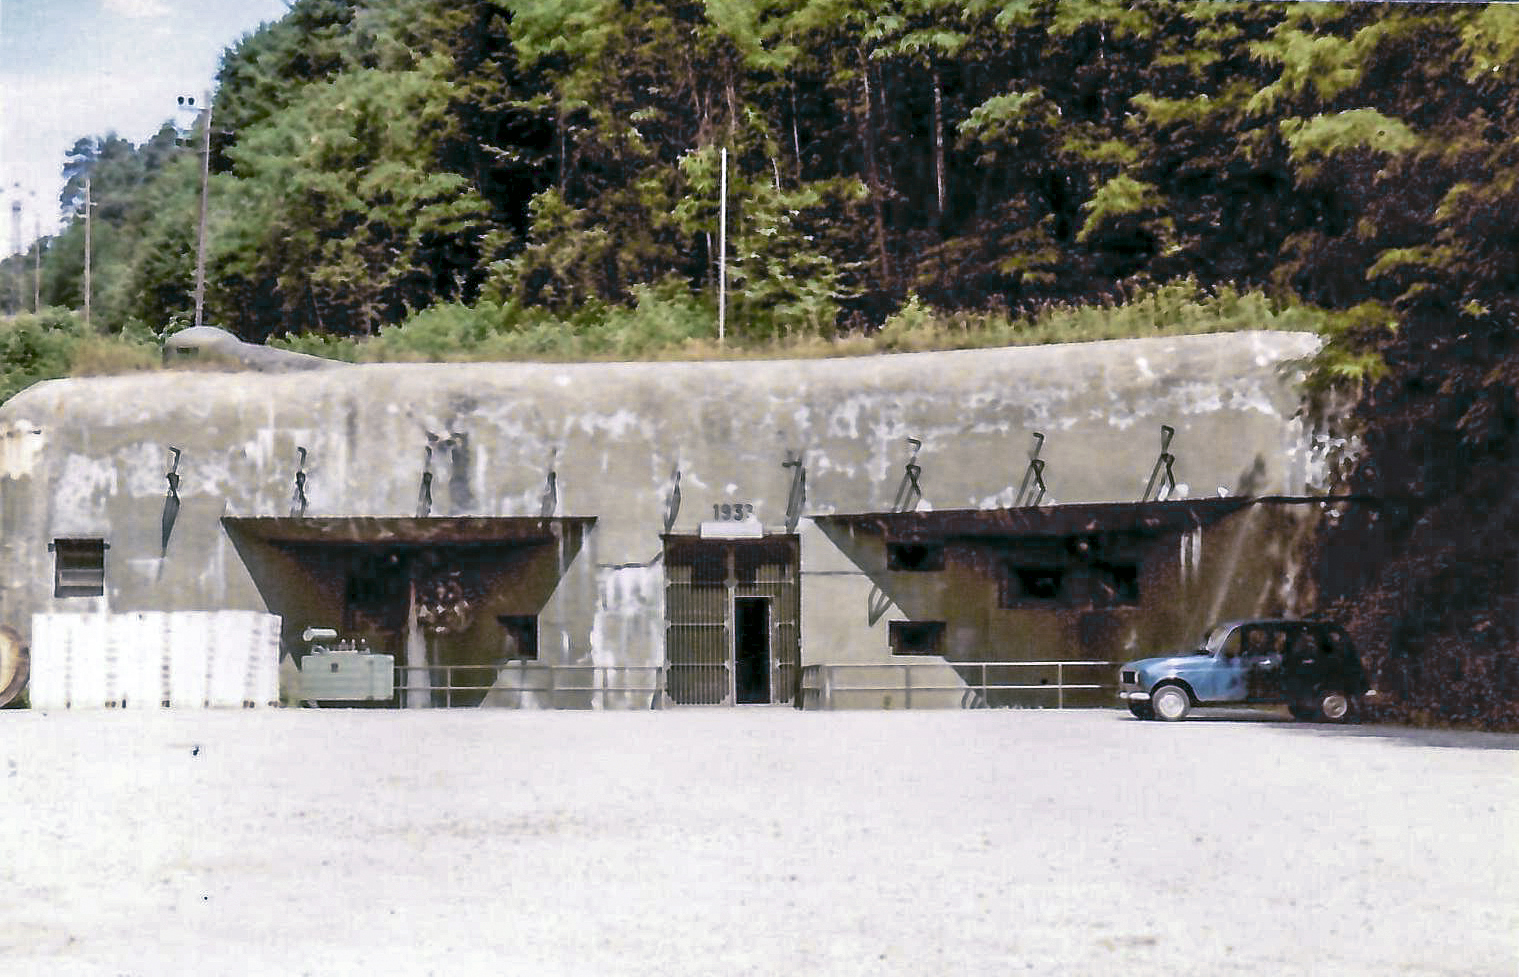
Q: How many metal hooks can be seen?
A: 9